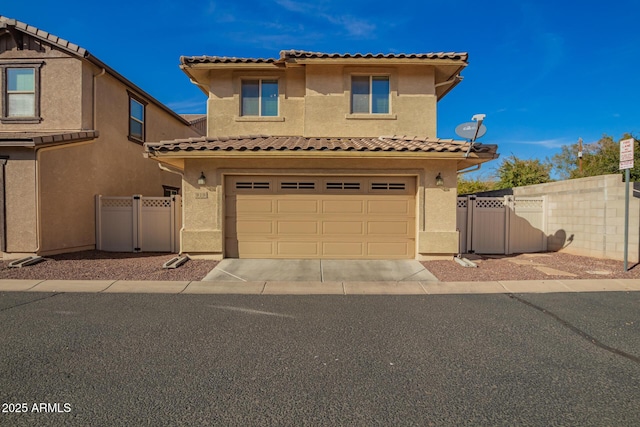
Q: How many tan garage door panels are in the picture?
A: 12